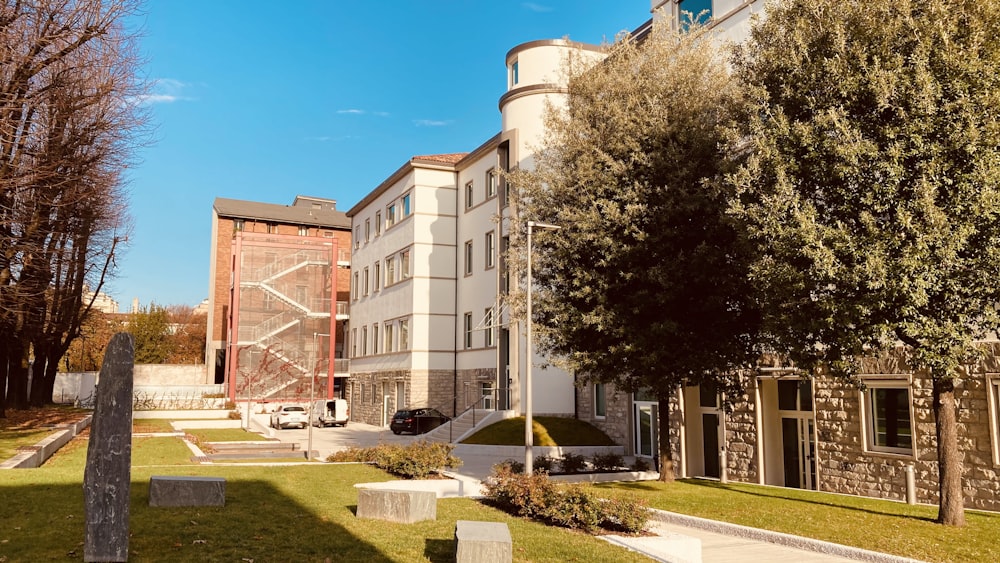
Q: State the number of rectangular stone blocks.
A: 3